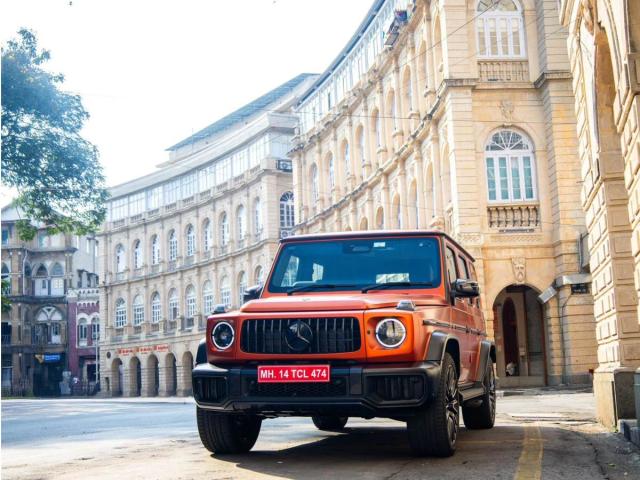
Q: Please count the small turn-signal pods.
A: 2